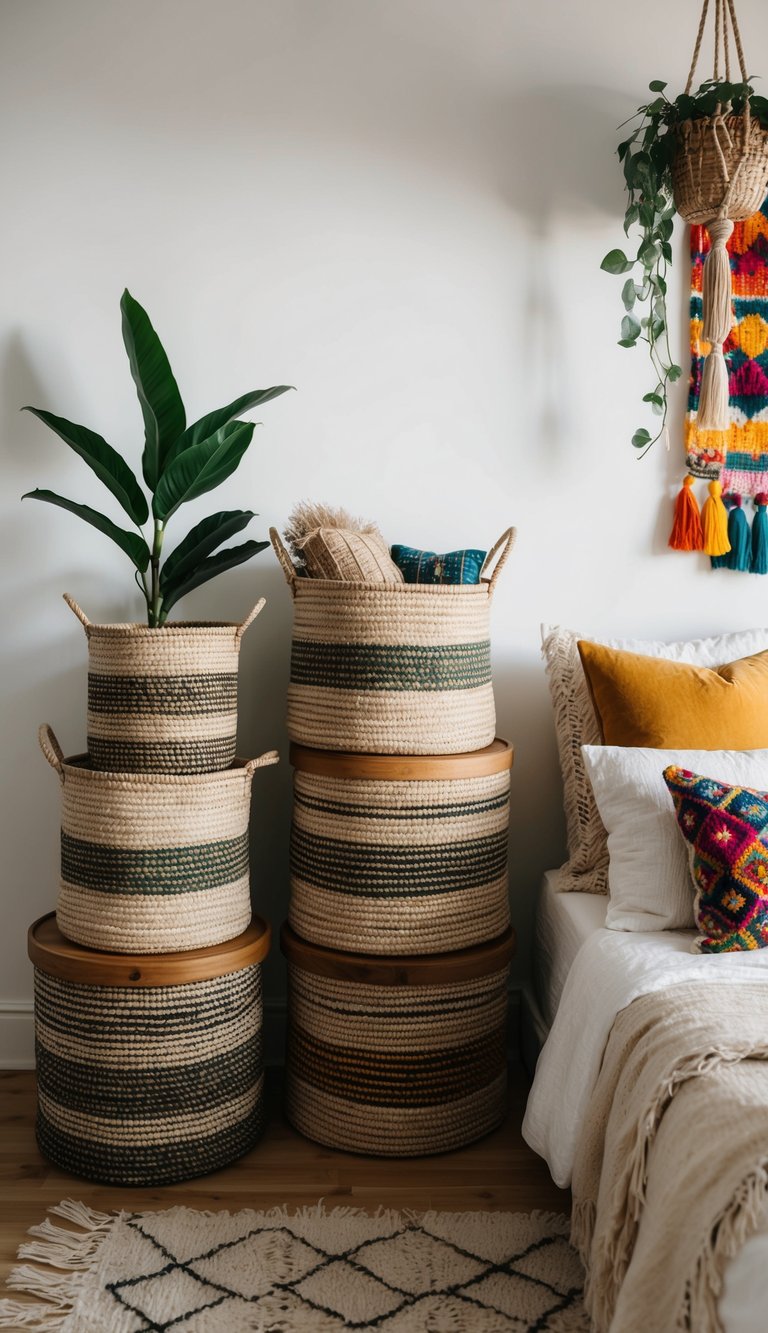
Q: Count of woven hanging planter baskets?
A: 1